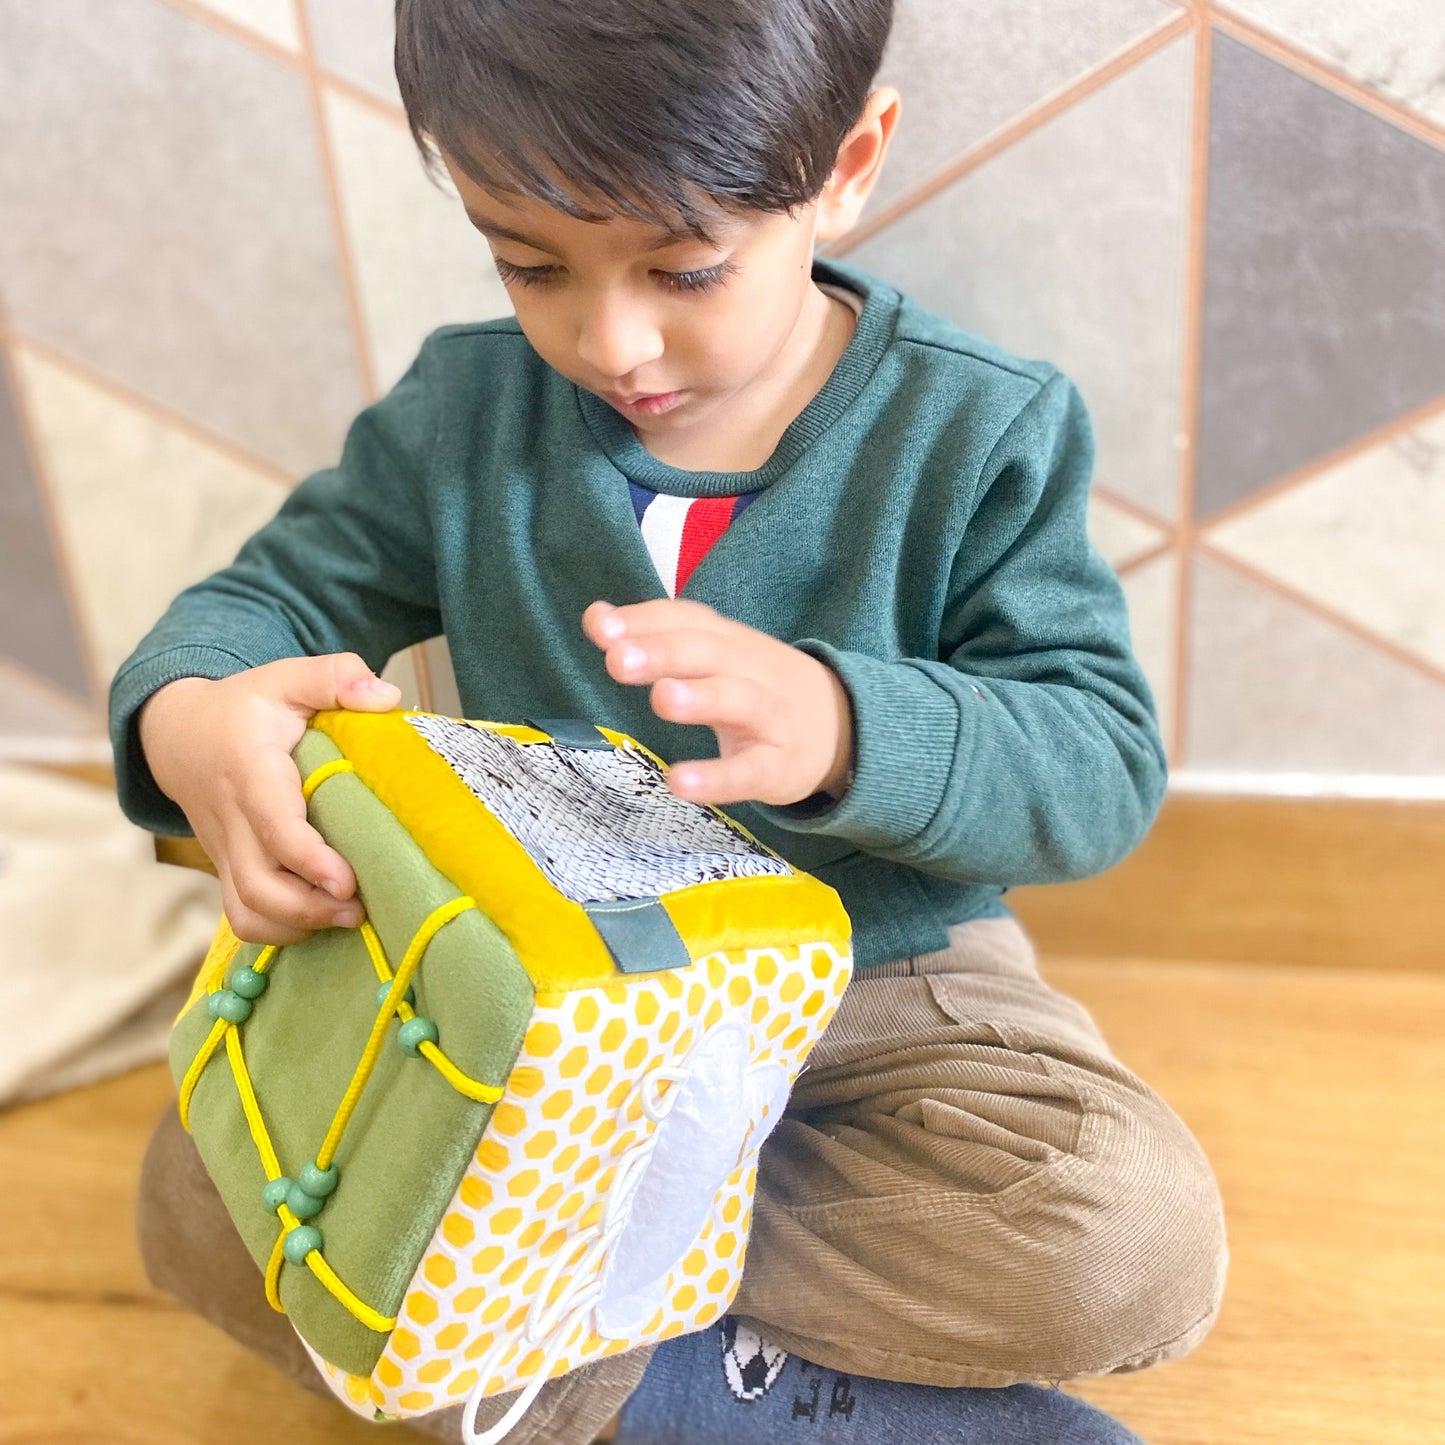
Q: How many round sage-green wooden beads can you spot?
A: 9